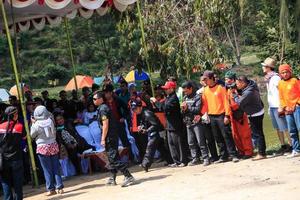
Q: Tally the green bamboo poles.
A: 3